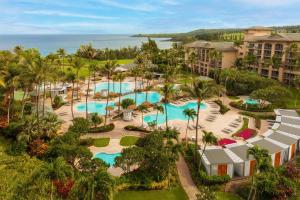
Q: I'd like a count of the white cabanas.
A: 7